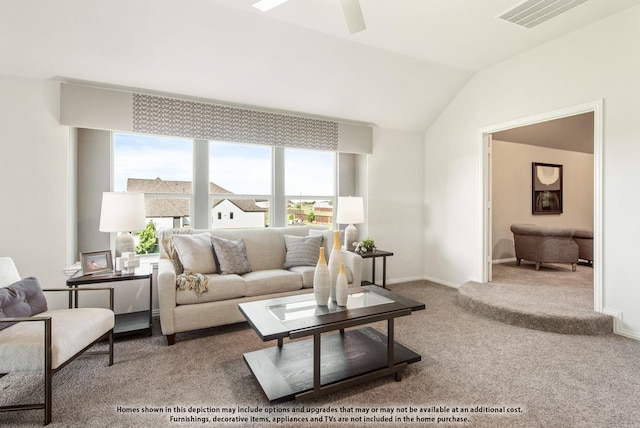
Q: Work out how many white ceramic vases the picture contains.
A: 3